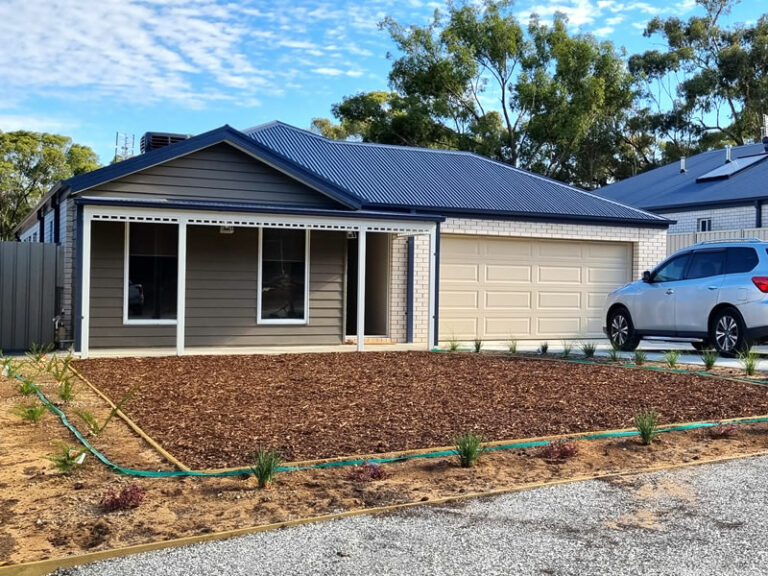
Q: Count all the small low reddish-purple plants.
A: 4